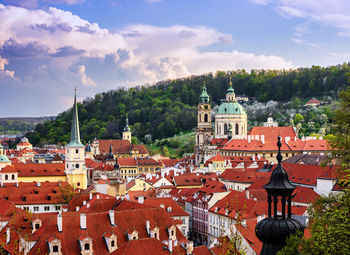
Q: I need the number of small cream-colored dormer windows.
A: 7